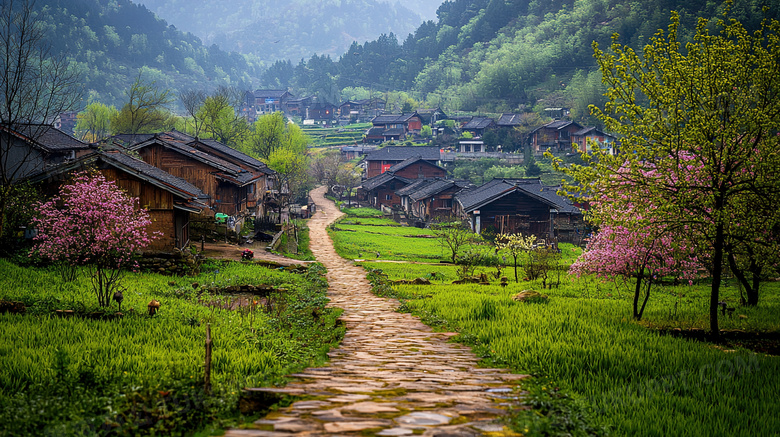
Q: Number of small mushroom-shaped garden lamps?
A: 2